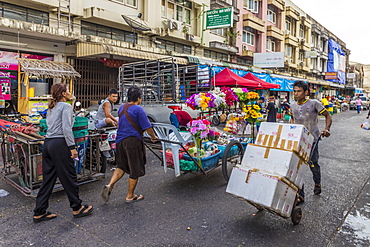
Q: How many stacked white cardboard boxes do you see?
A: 3